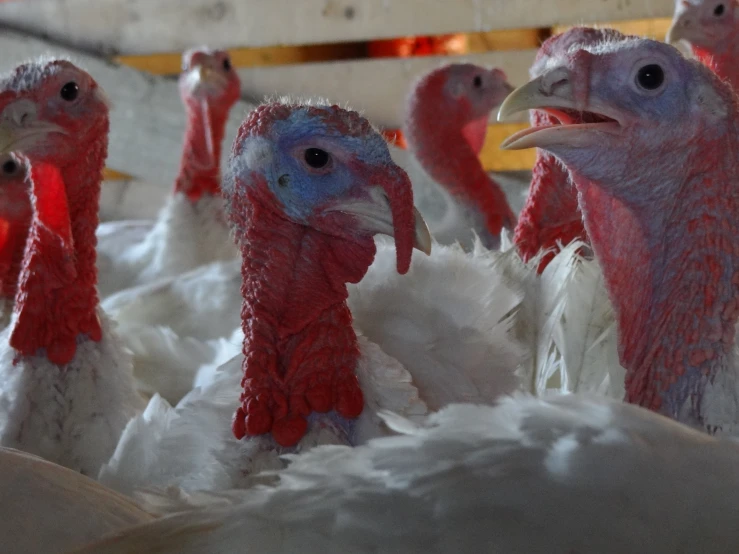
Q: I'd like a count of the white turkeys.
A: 8